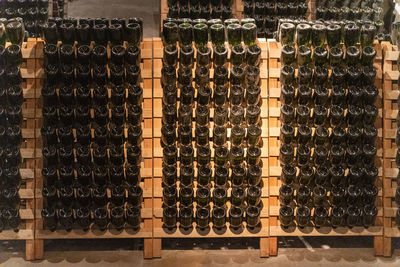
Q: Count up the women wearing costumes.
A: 0